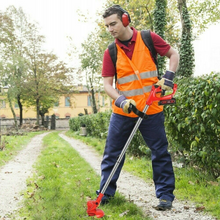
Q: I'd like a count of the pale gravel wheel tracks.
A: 2